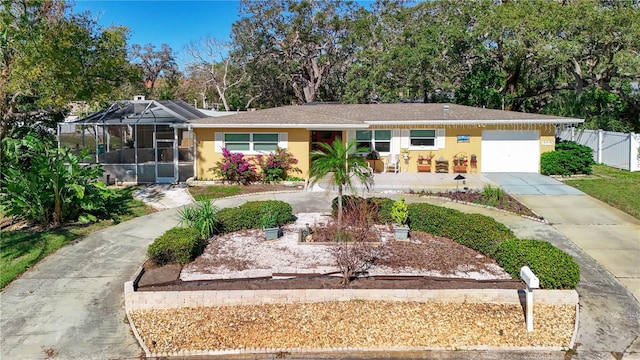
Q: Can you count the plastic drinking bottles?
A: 0